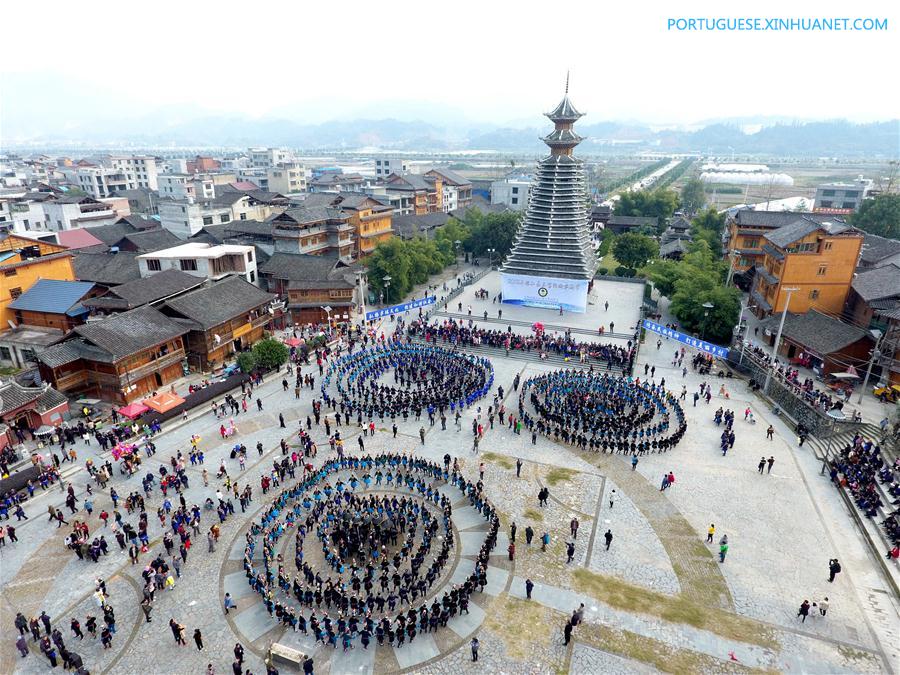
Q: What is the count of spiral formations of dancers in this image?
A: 3